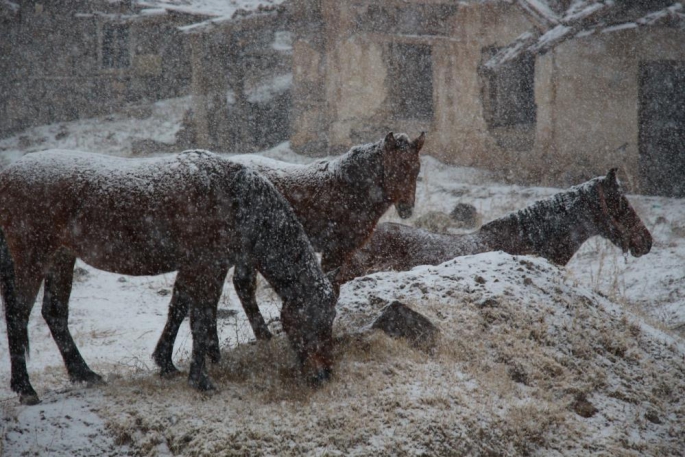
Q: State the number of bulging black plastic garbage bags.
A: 0